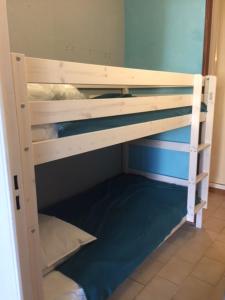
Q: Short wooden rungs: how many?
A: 3